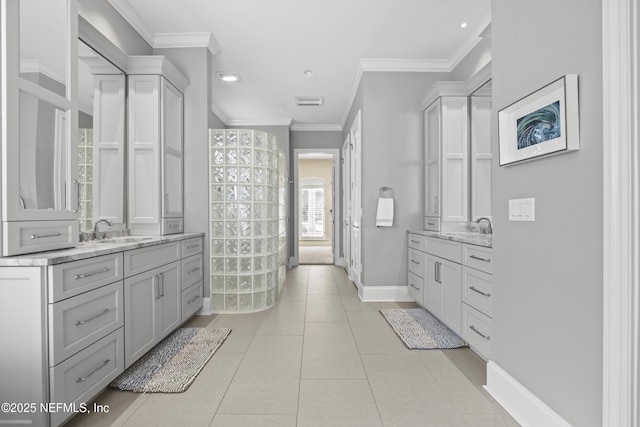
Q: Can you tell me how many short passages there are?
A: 1